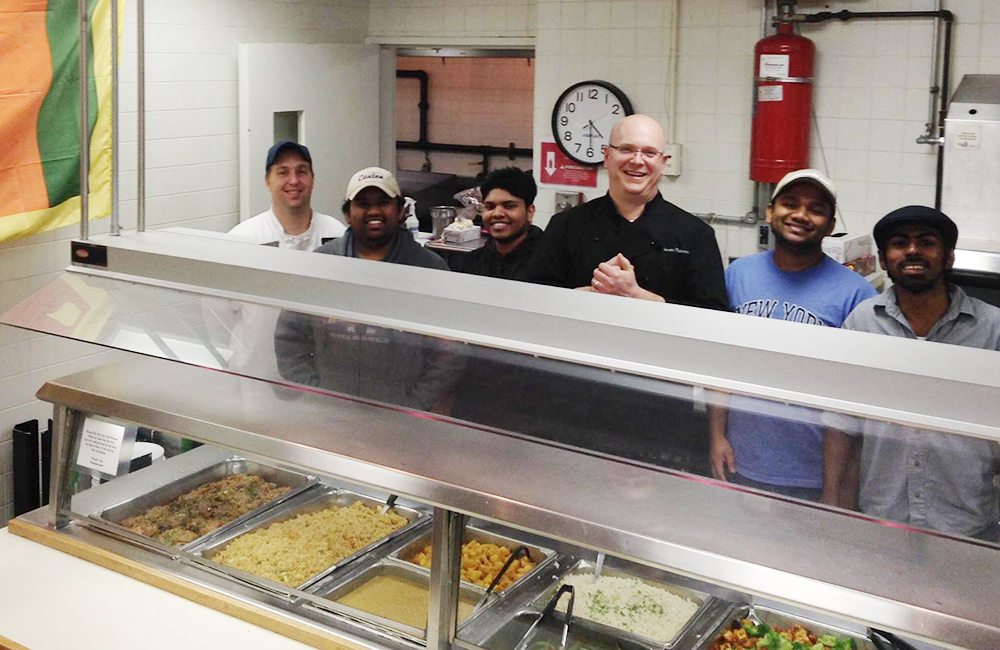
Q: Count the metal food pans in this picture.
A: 7